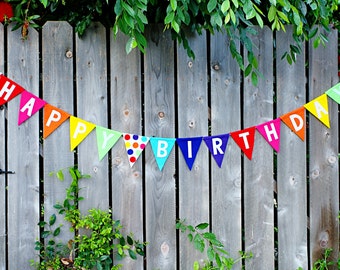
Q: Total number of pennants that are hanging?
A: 14